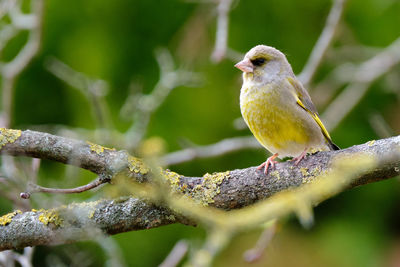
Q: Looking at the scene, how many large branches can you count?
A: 2